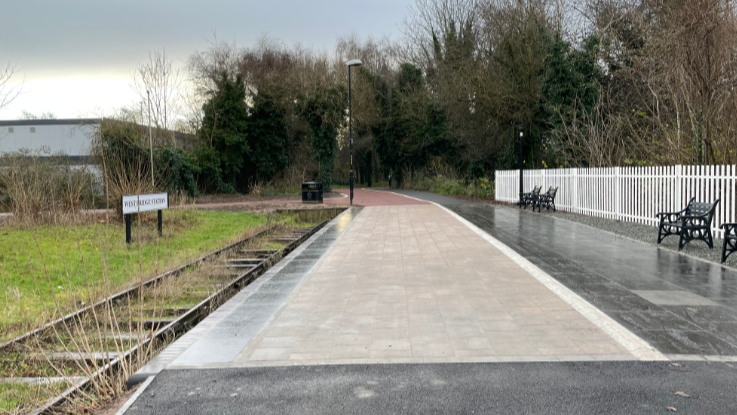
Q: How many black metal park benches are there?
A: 4